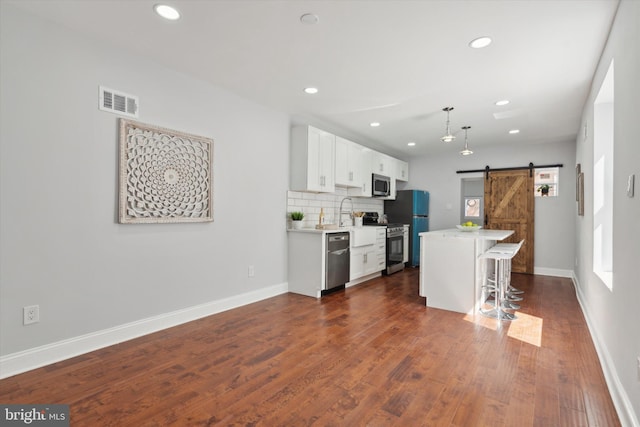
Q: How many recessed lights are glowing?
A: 7